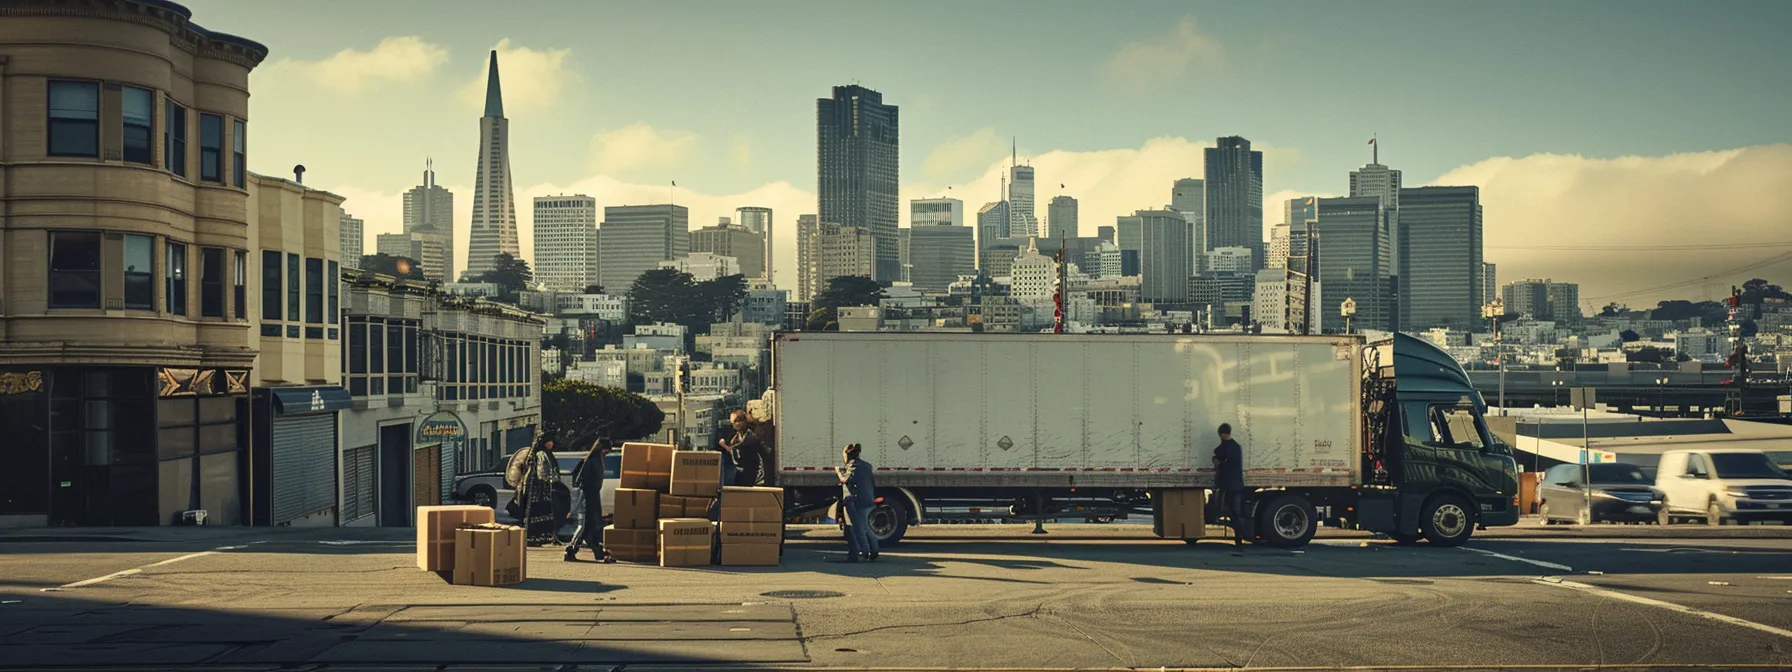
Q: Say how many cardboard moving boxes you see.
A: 12